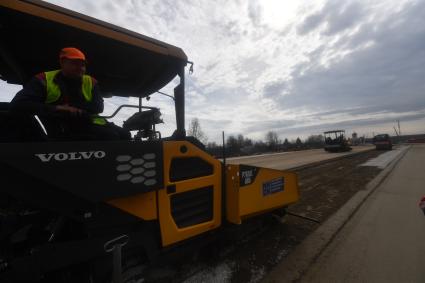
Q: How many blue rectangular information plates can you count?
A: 1